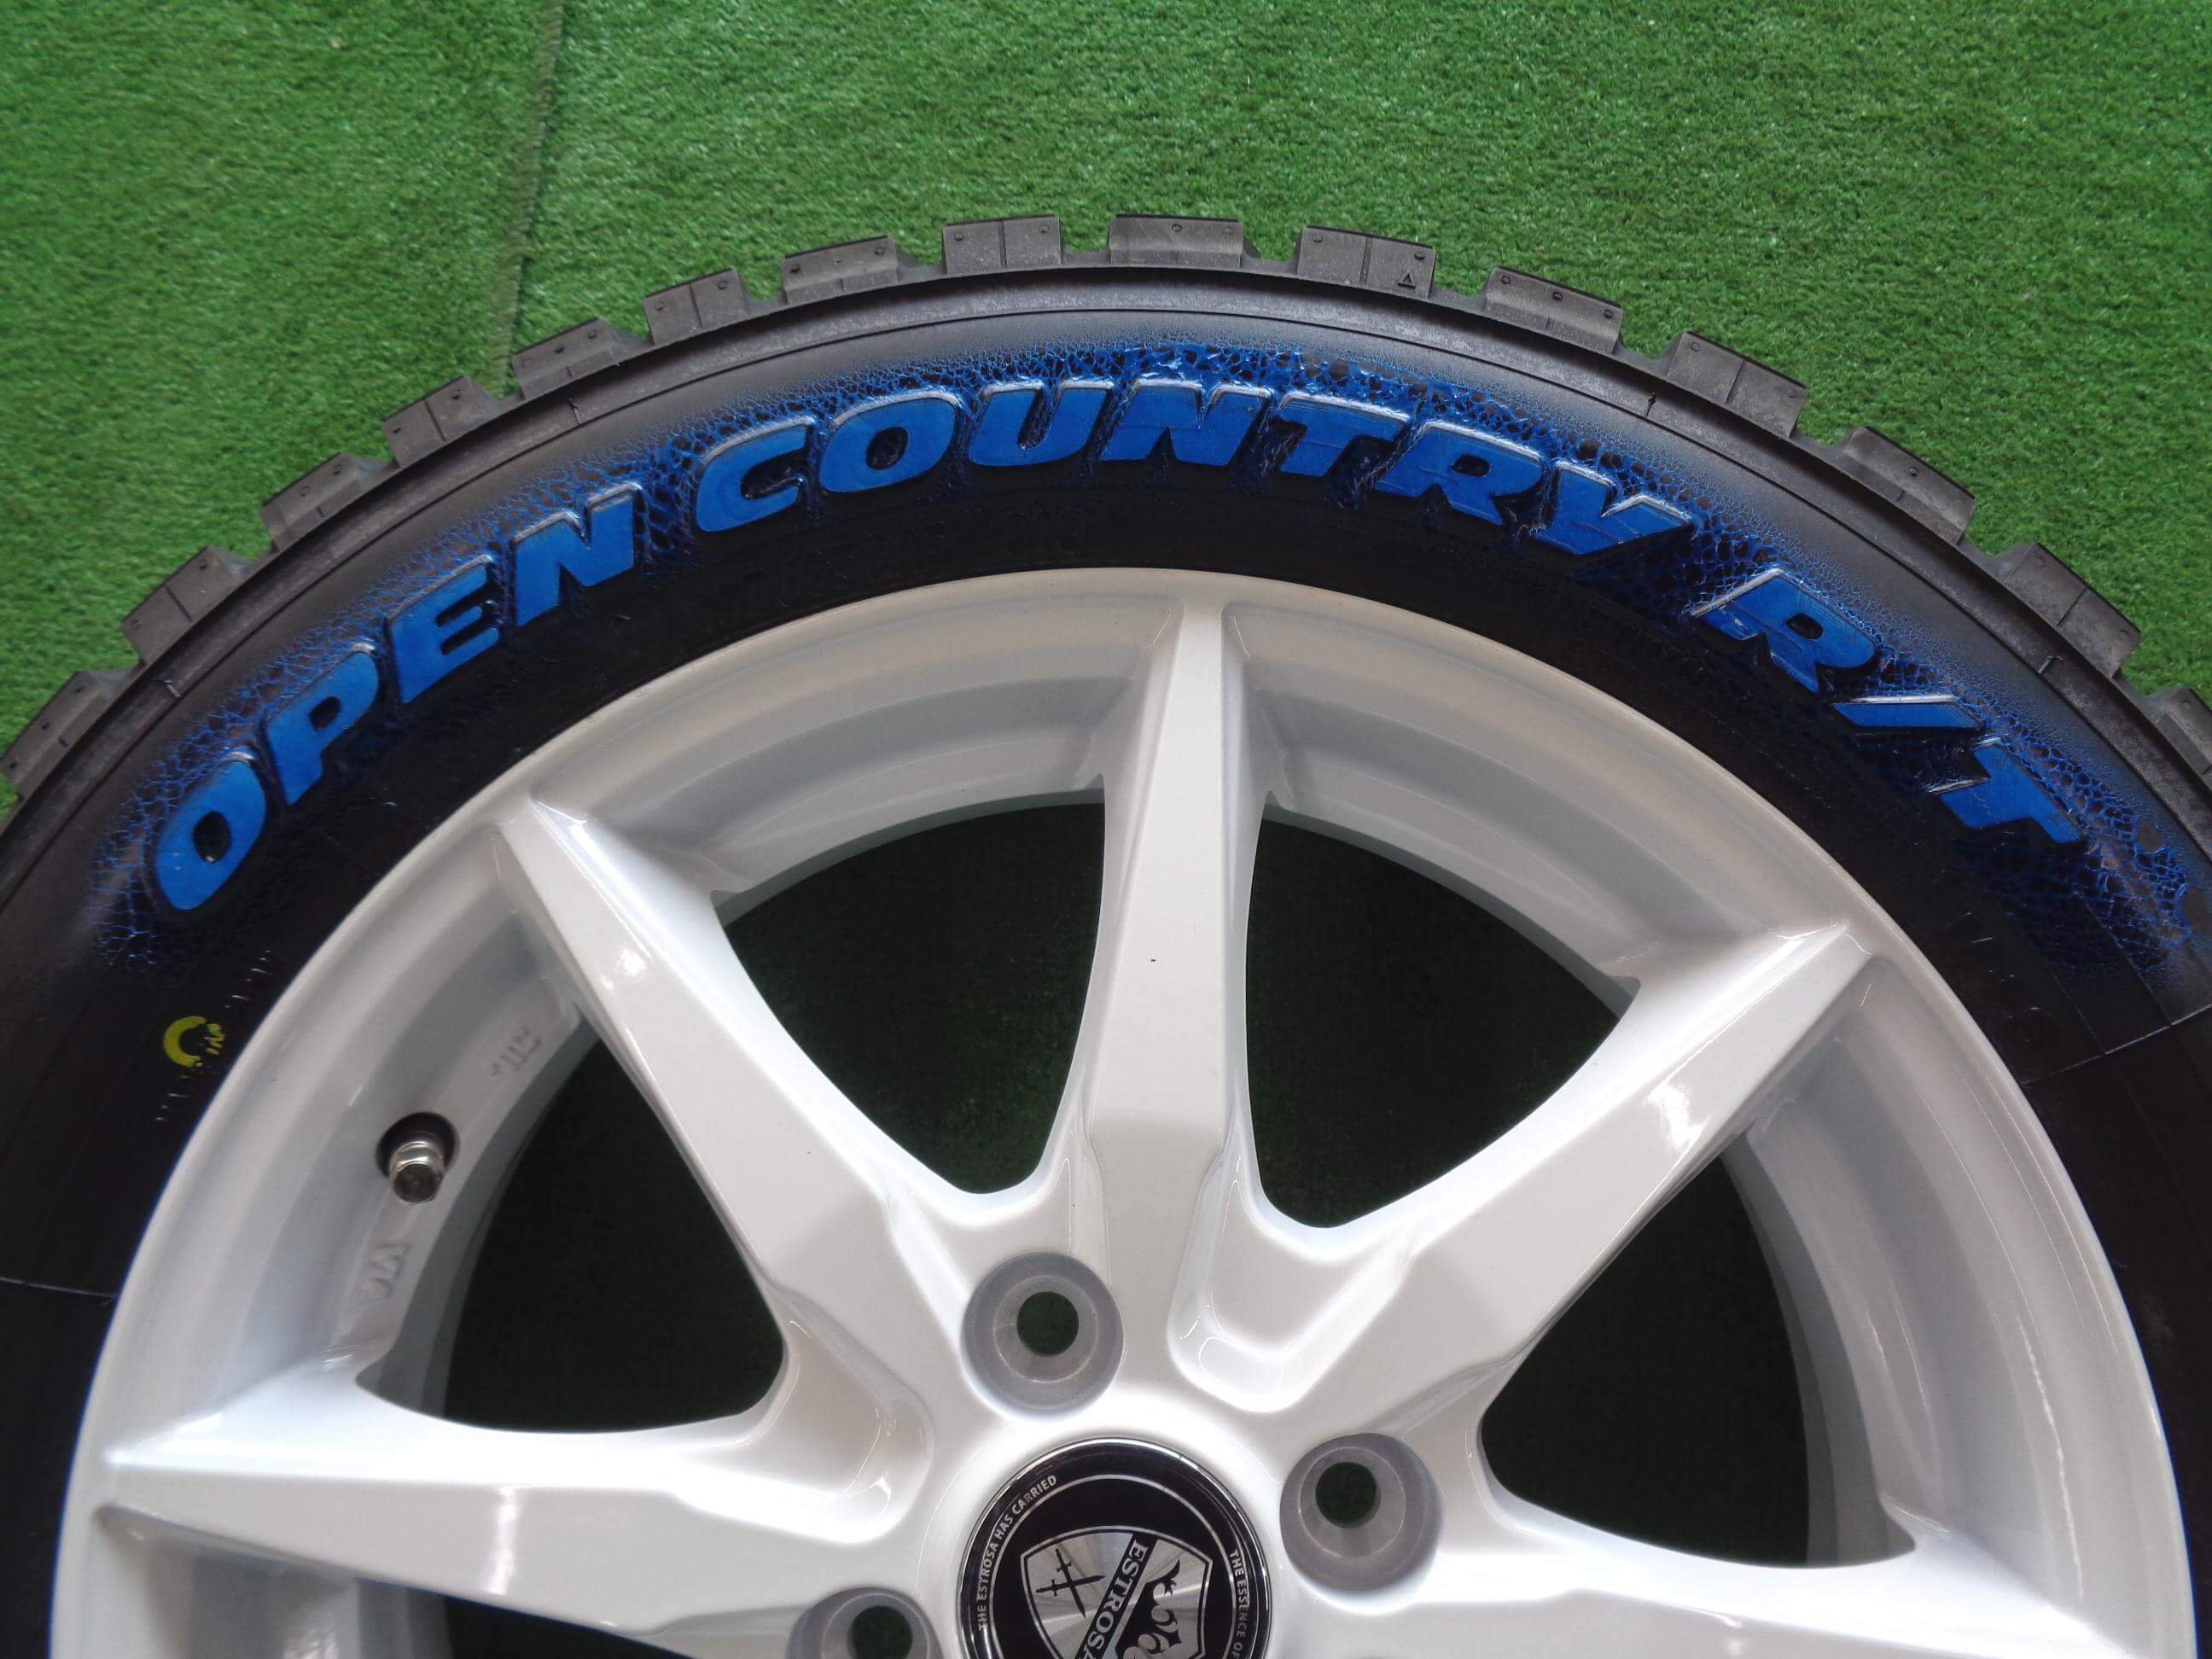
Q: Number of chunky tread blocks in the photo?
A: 15